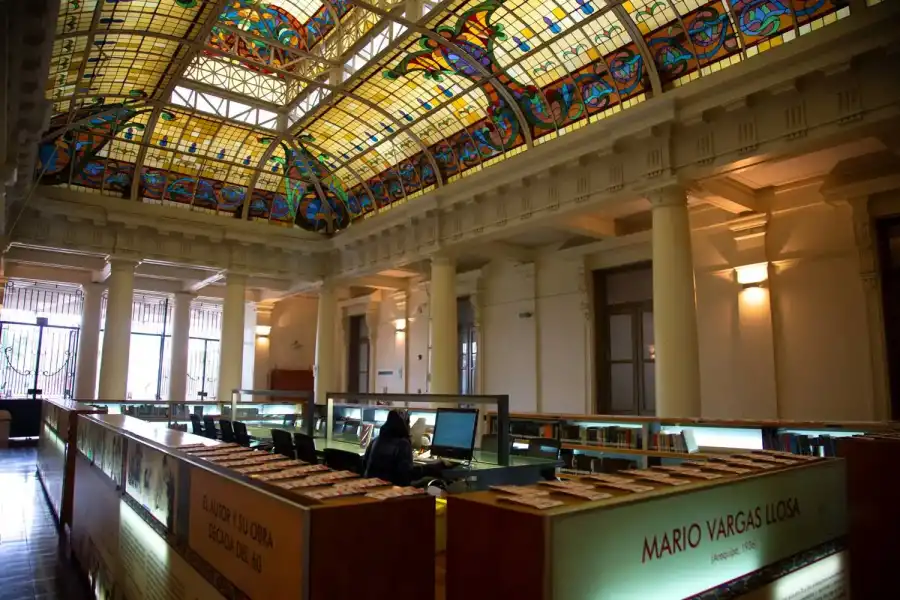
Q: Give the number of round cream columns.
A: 7